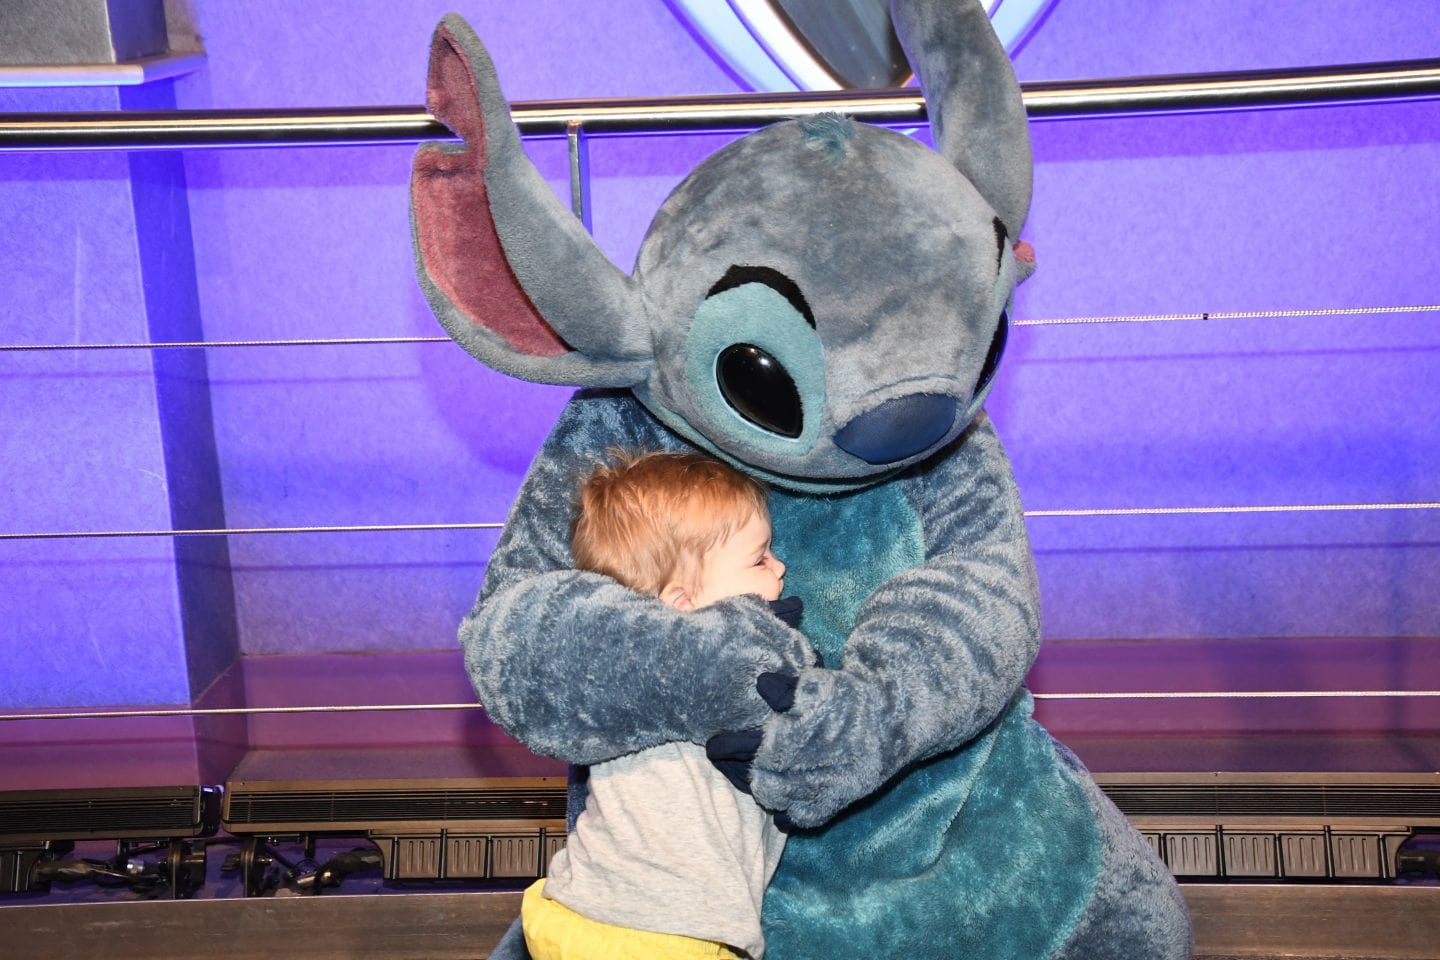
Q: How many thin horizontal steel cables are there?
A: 3